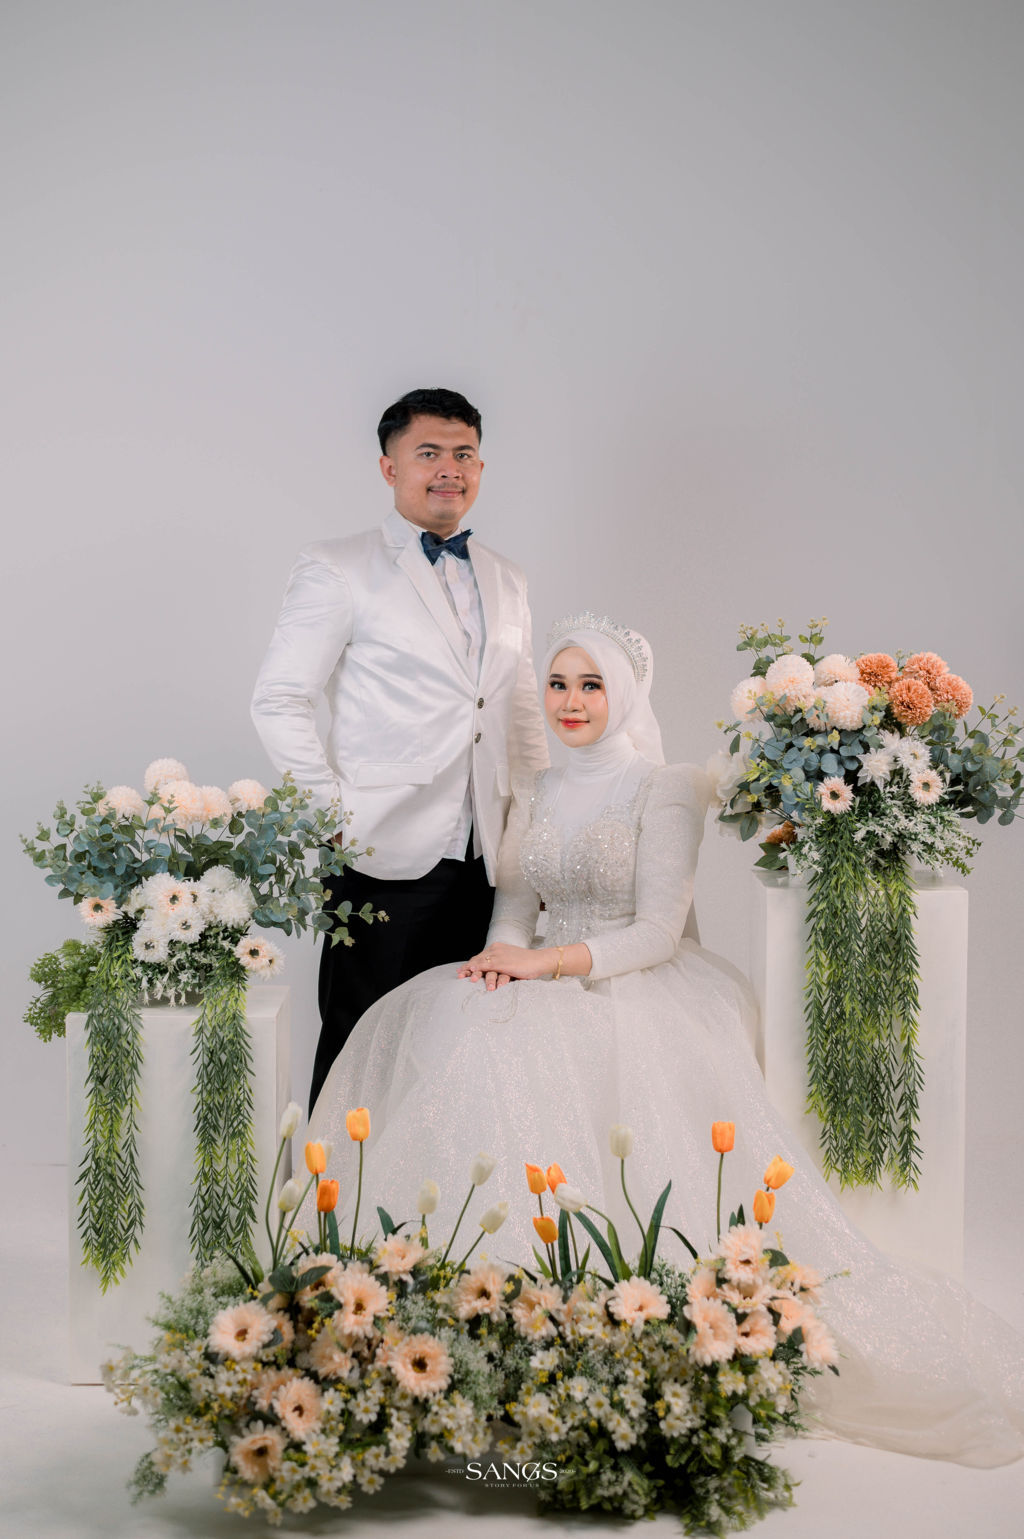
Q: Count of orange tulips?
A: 9